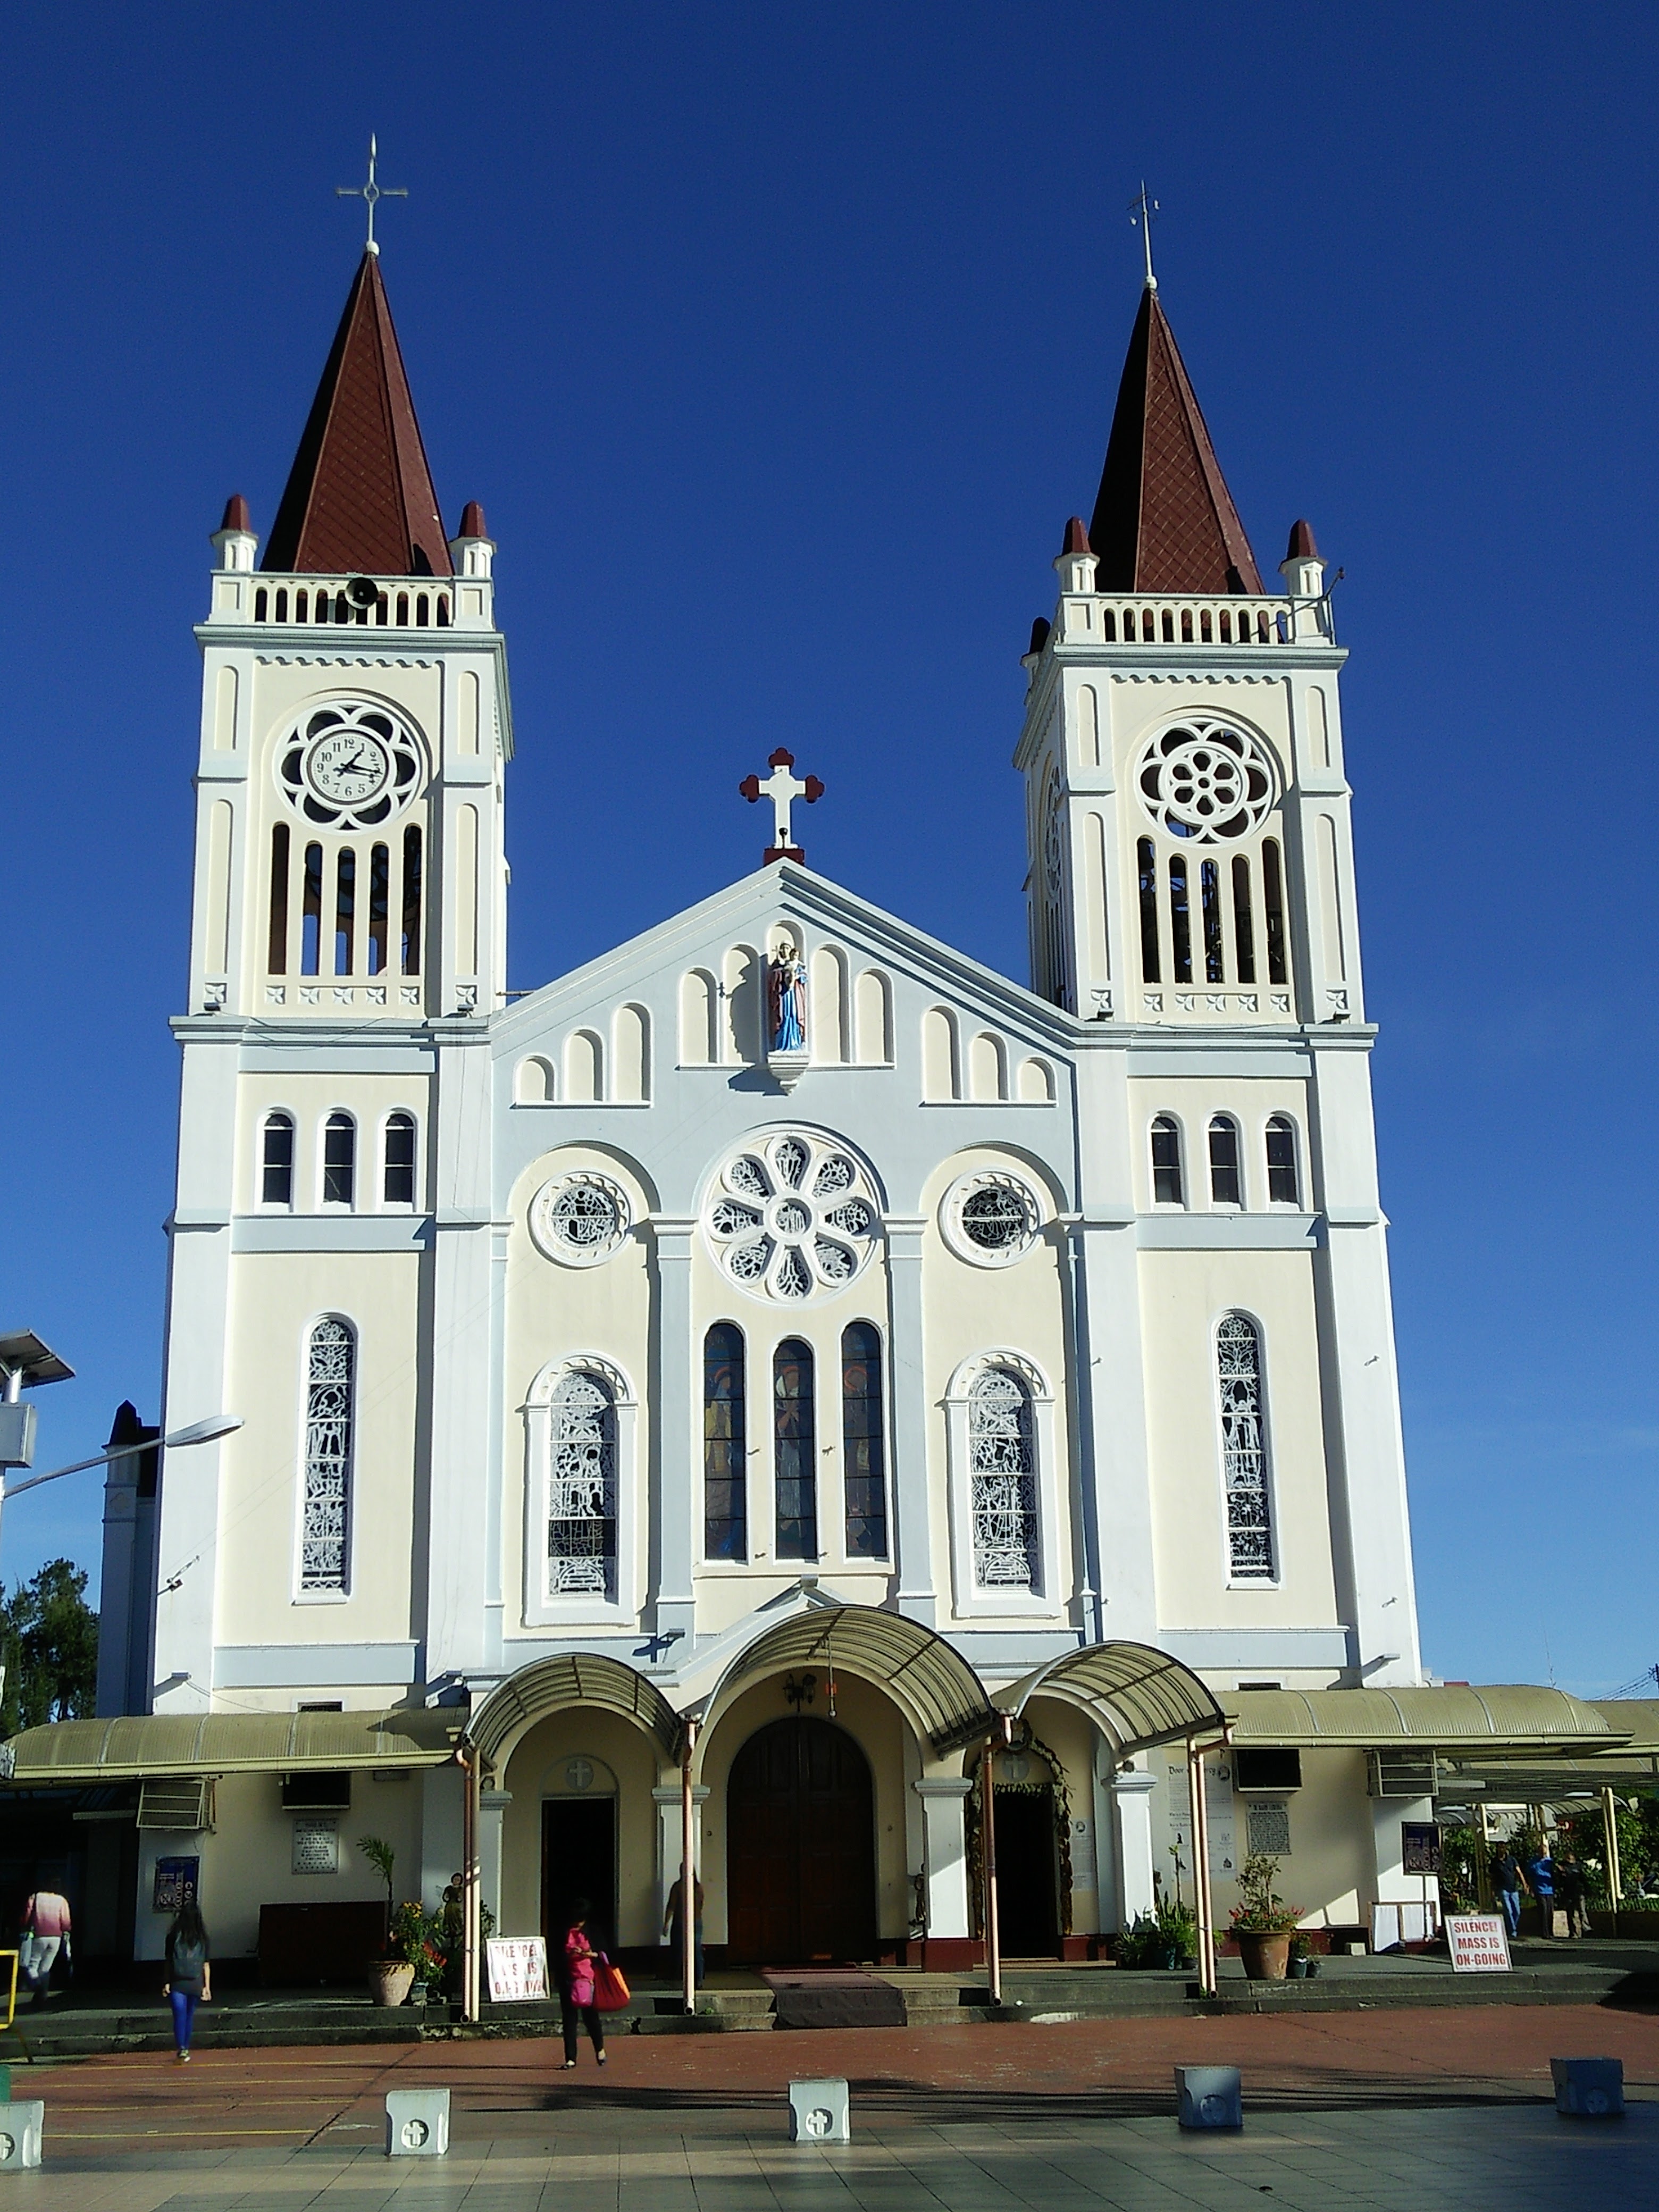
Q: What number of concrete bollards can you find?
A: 5